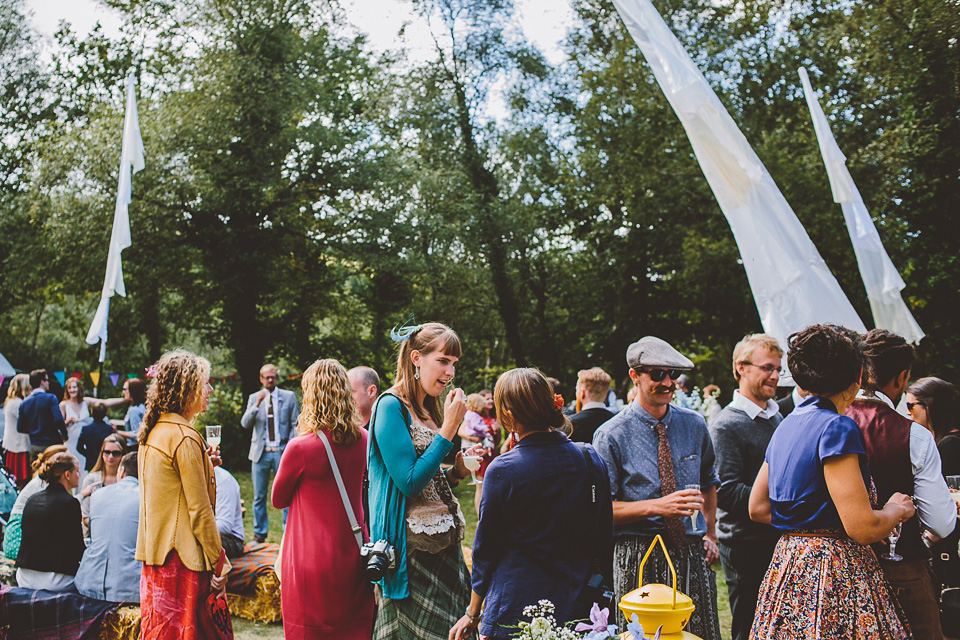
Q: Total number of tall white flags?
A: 3